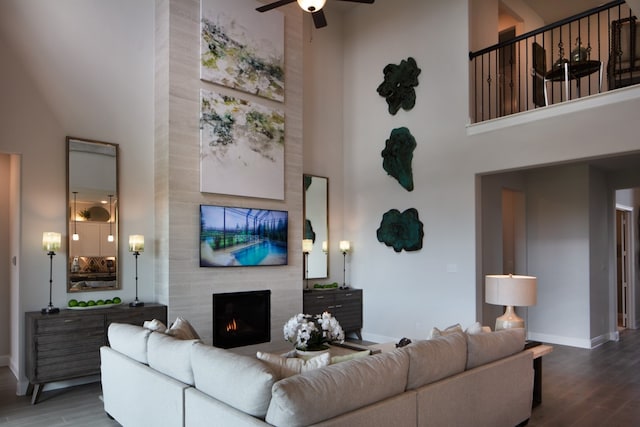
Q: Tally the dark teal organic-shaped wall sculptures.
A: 3